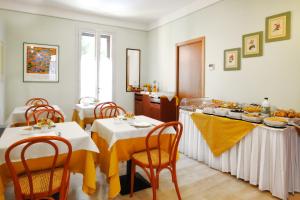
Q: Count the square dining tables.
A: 4